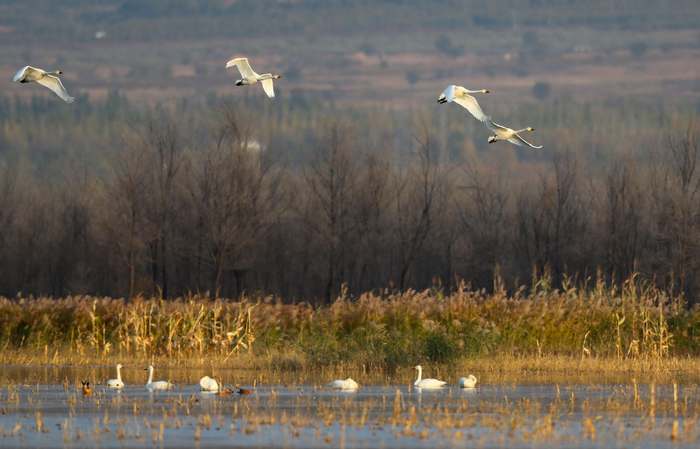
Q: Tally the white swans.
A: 10